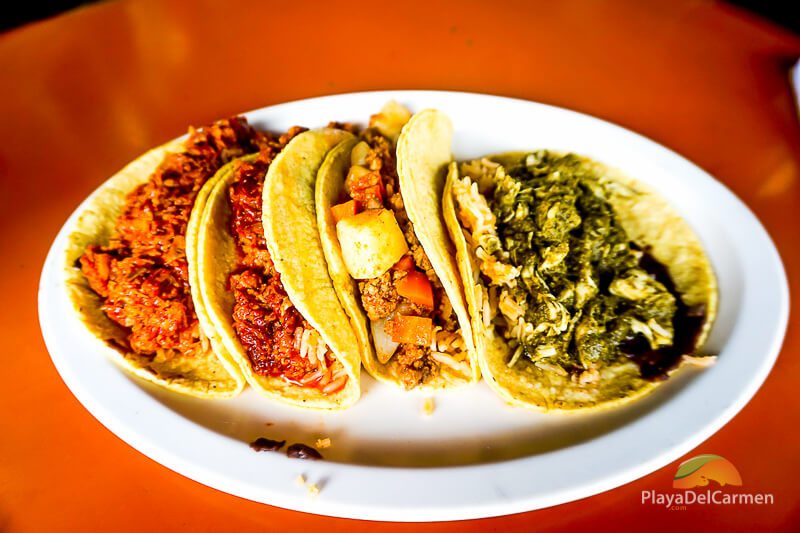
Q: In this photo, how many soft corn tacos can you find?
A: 4